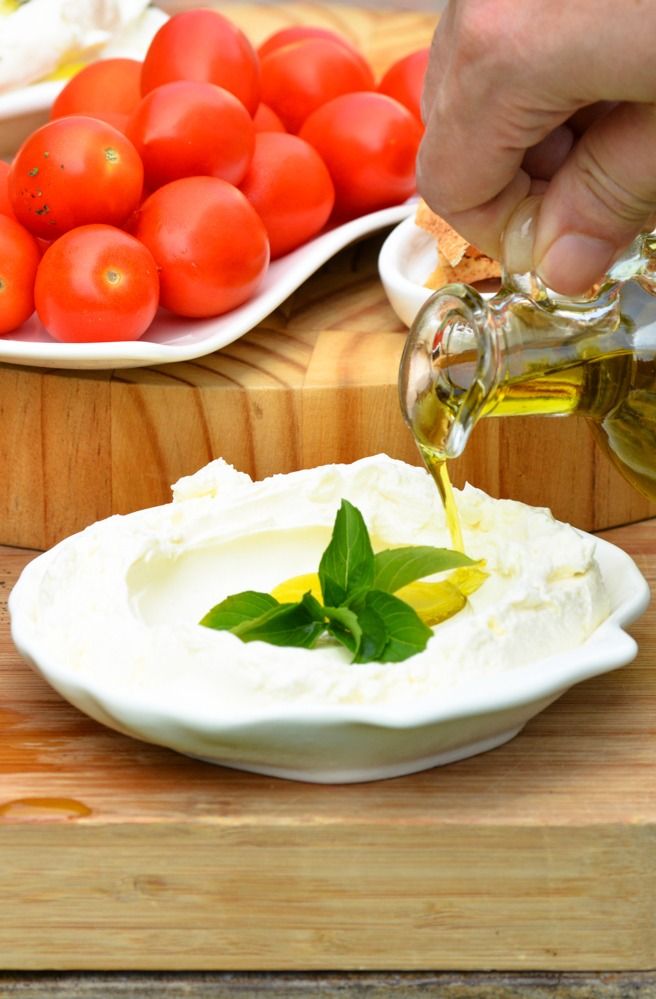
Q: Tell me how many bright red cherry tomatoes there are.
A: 14